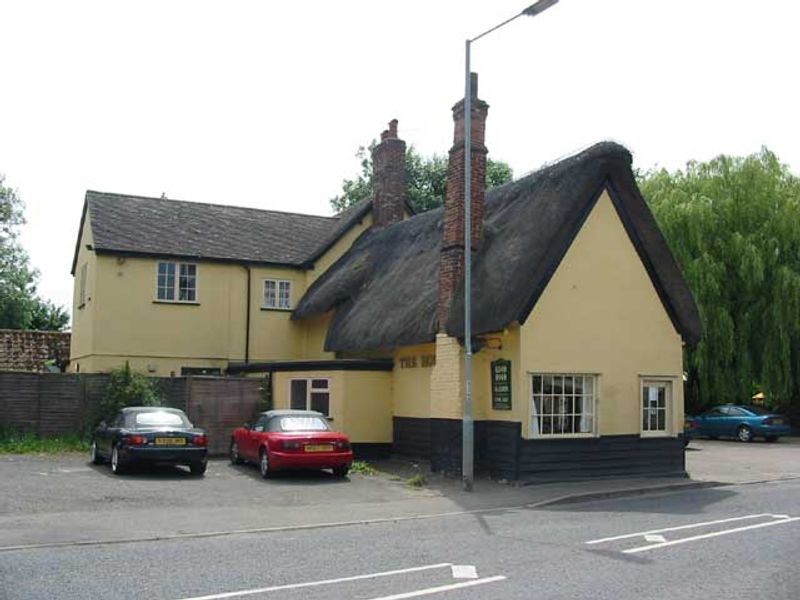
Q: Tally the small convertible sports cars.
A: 2